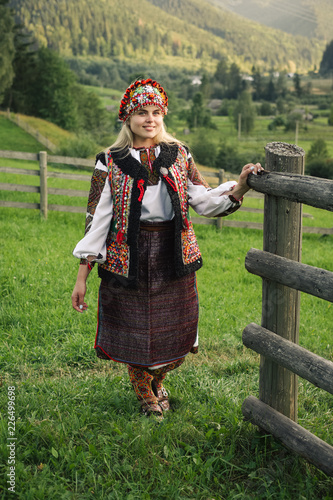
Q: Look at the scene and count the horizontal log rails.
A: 4